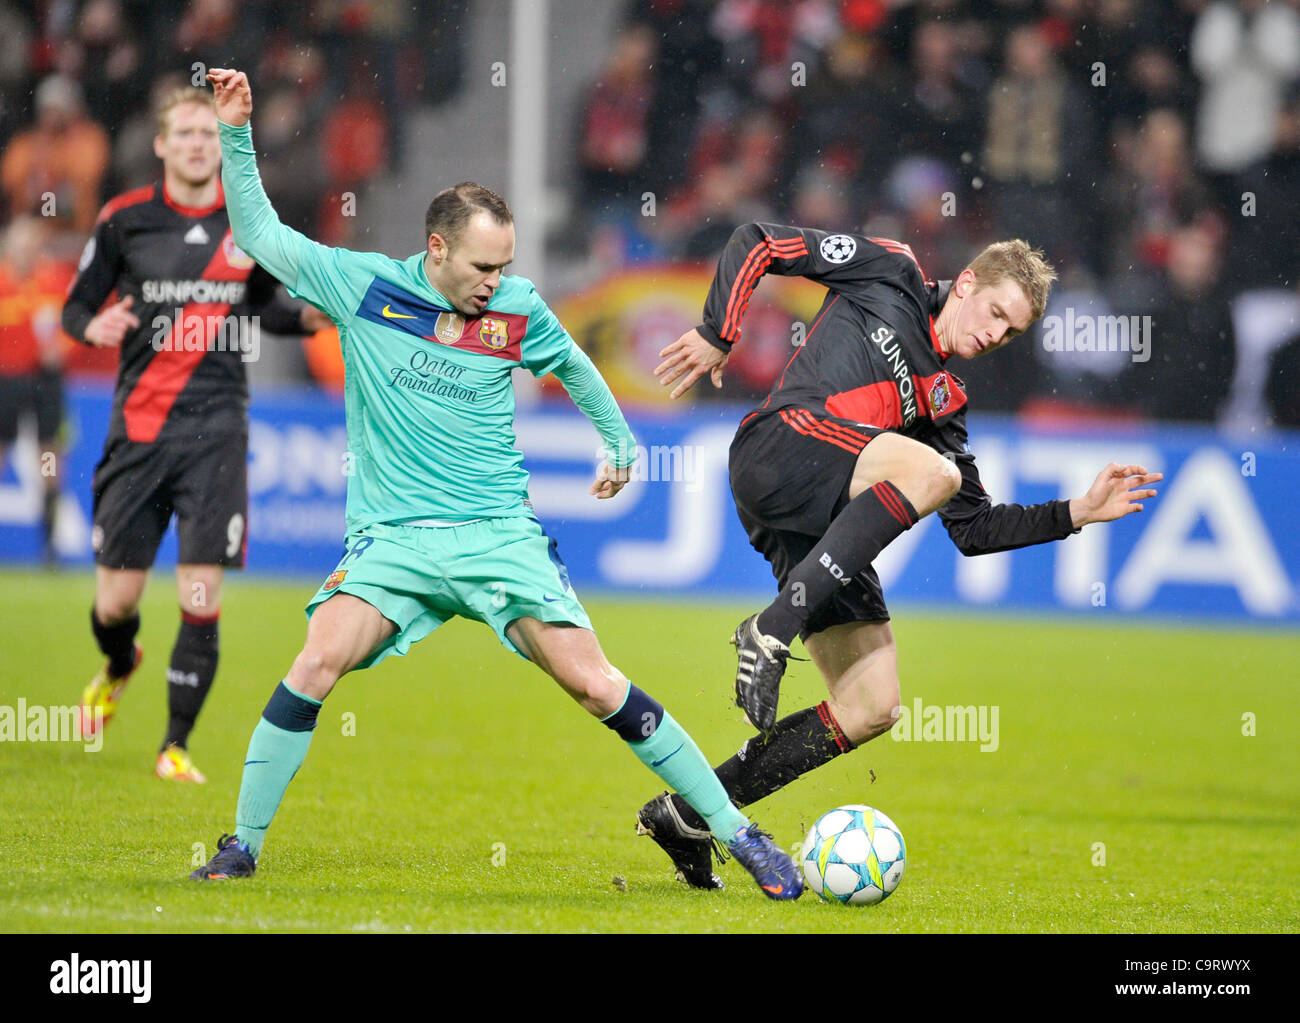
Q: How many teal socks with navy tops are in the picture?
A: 2